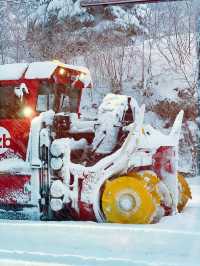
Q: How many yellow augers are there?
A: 2